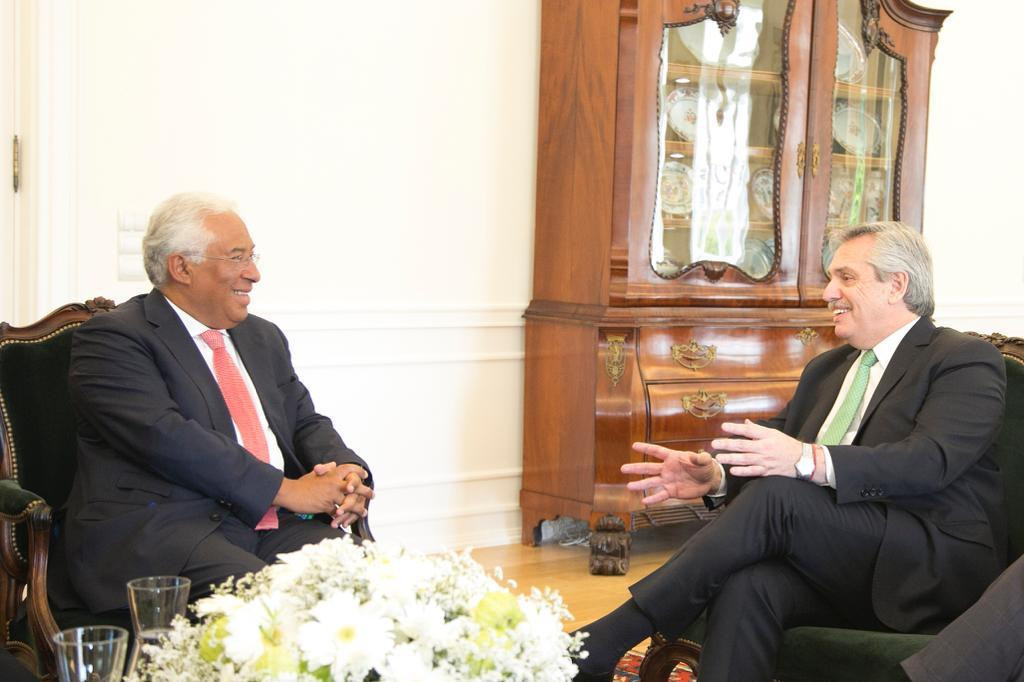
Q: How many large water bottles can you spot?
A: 0